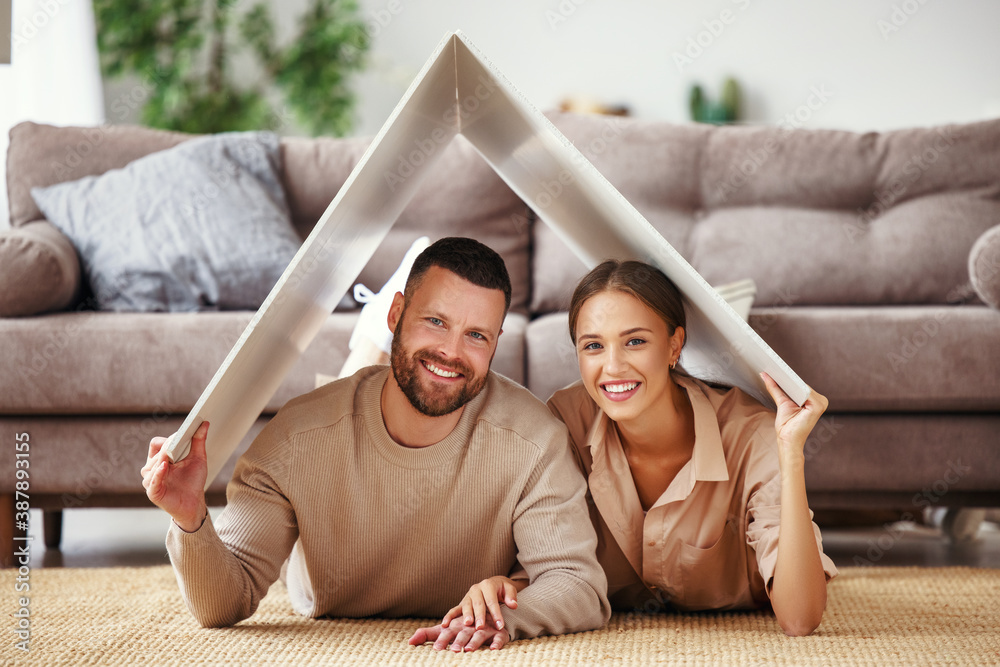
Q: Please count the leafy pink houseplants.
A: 0